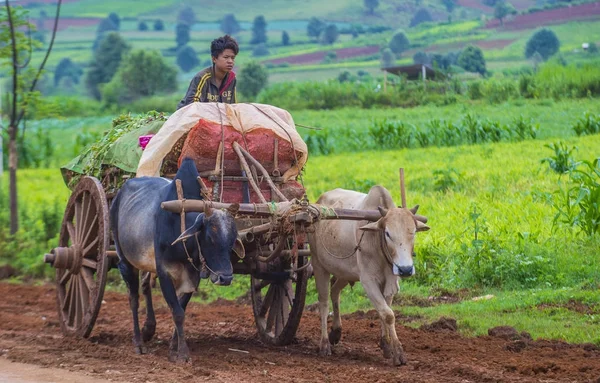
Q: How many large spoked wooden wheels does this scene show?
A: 2